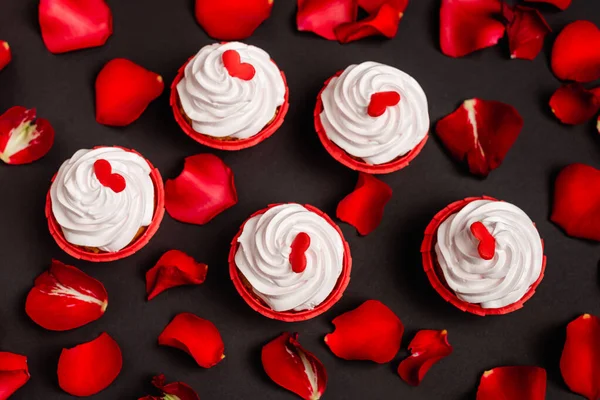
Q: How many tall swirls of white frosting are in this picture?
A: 5